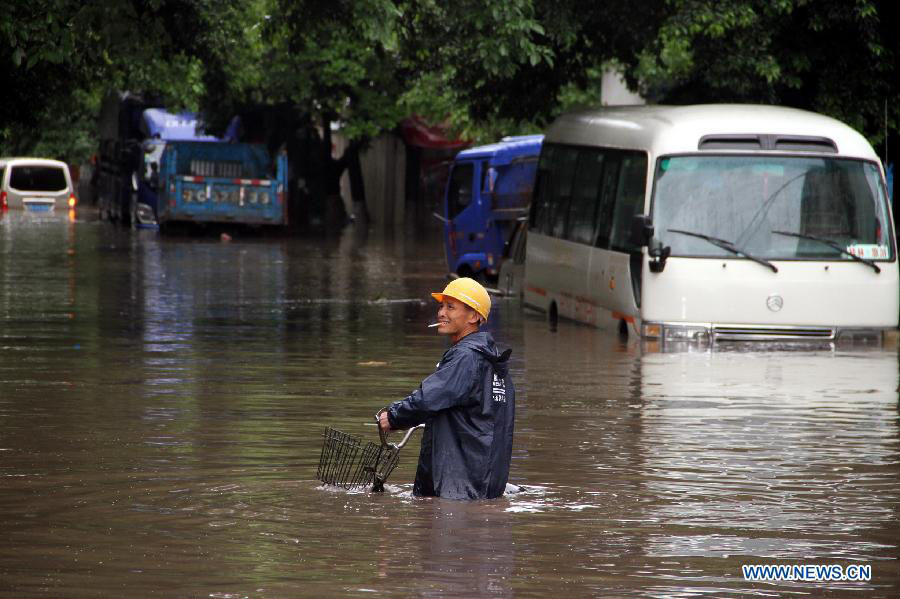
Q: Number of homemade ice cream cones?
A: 0